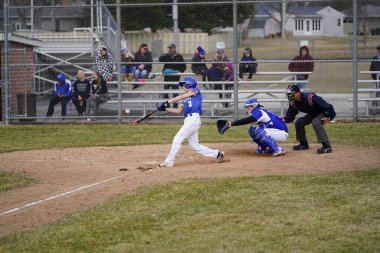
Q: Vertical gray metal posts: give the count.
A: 4